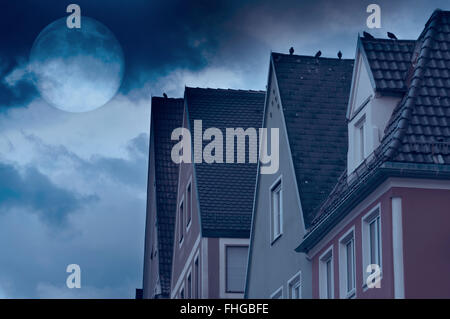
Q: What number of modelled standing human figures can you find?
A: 0